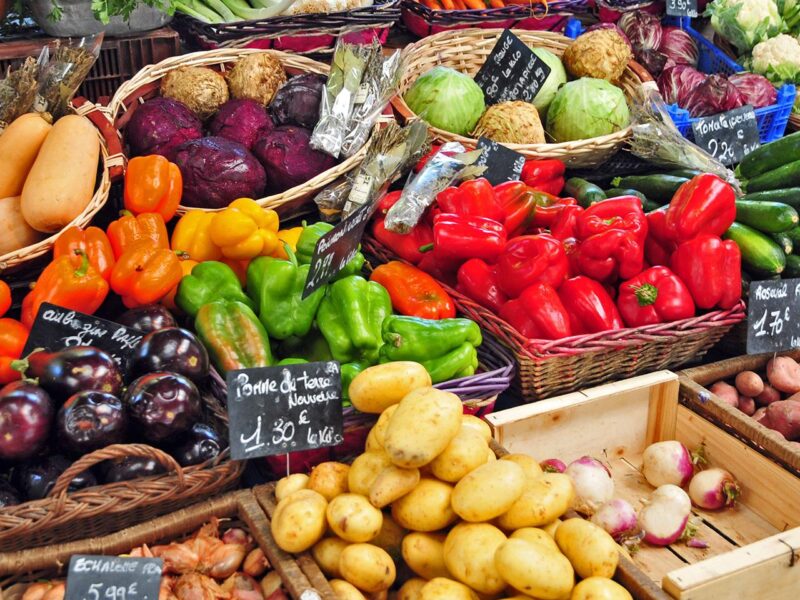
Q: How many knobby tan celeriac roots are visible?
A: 4